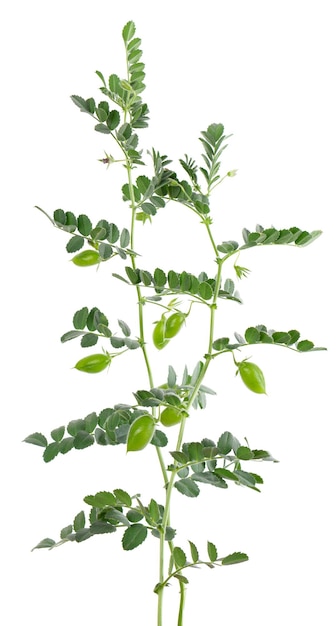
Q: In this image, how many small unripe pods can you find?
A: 7